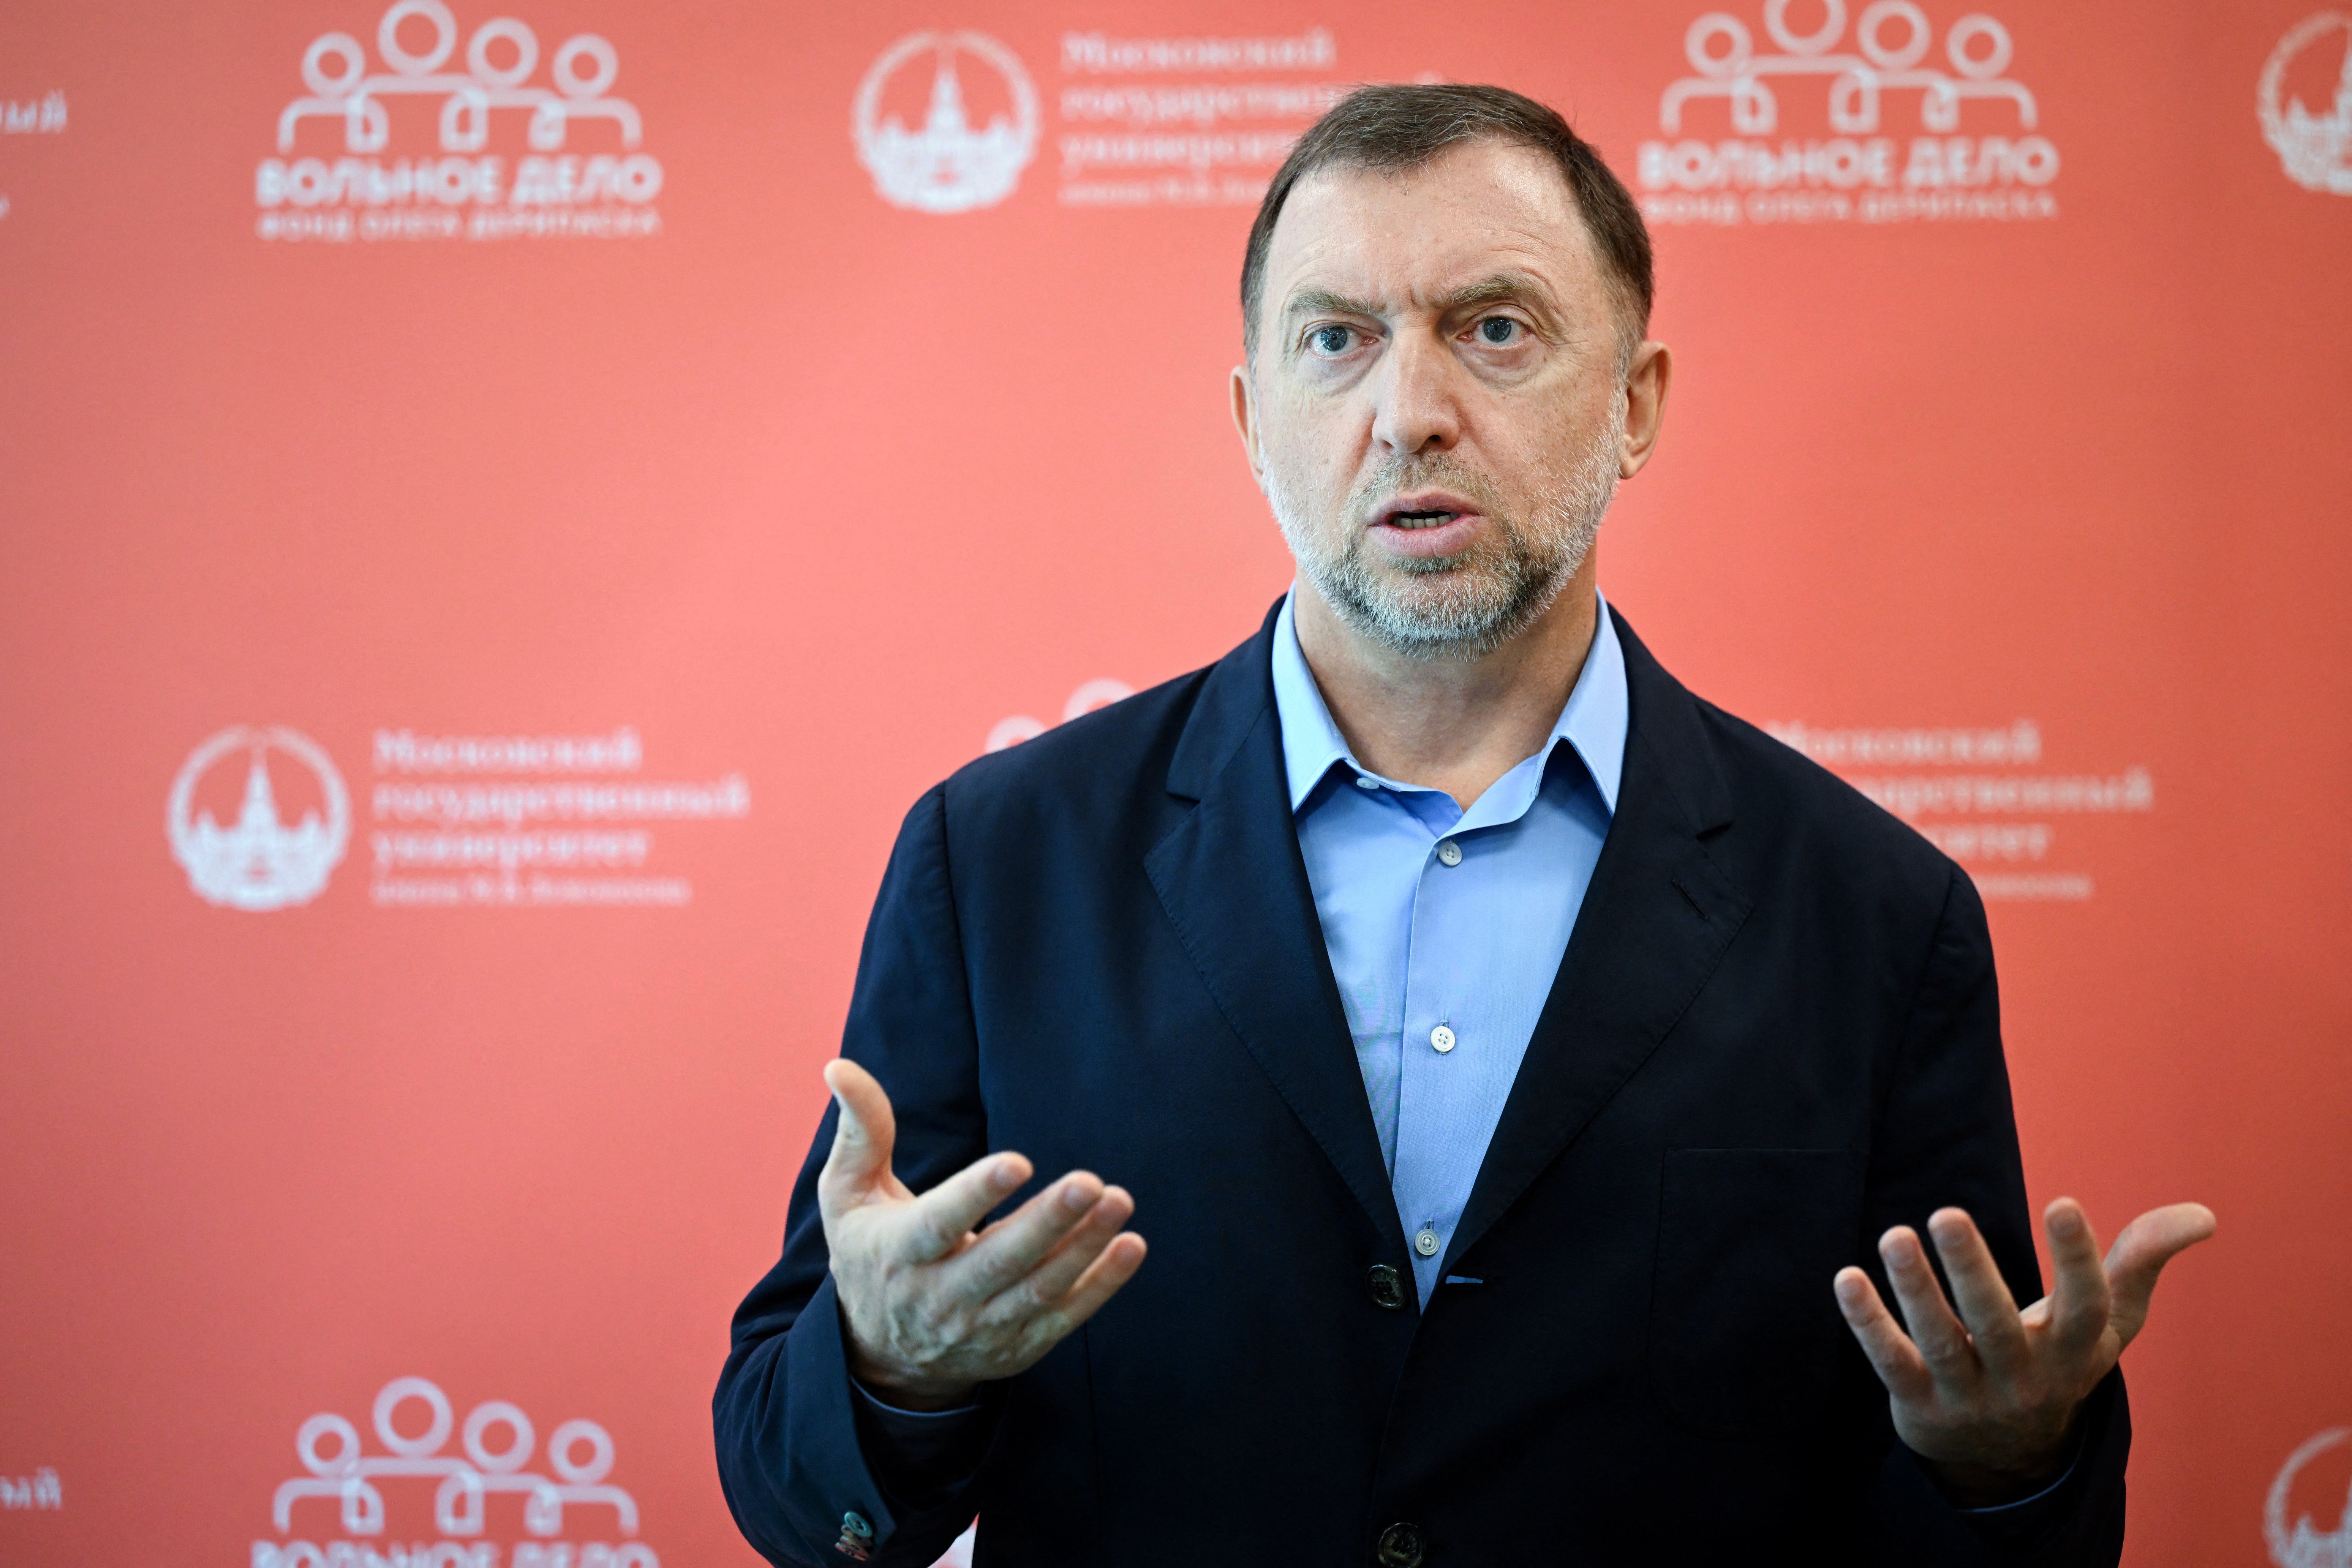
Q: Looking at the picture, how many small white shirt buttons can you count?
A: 4